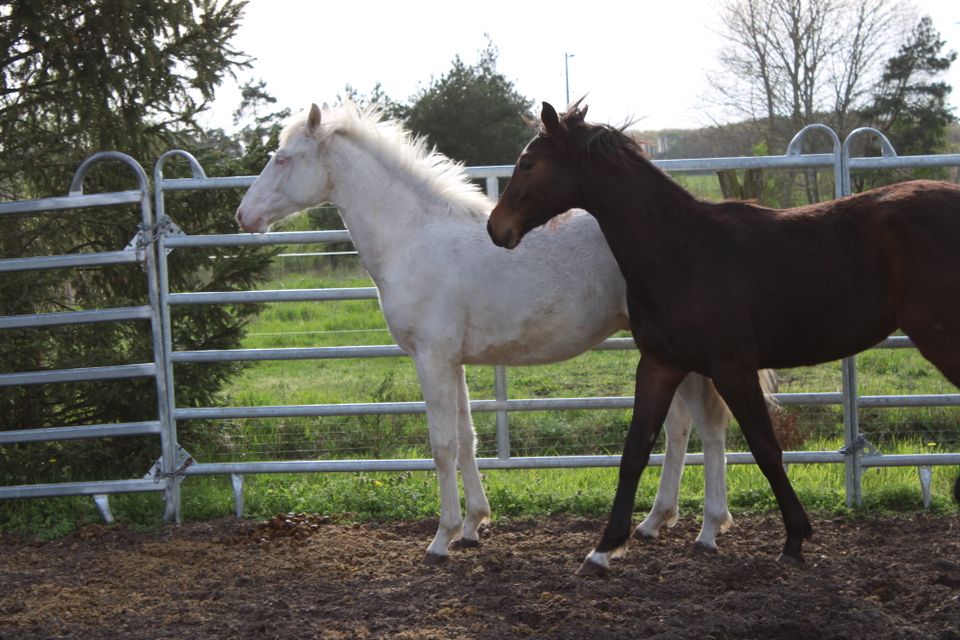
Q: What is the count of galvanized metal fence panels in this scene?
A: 3